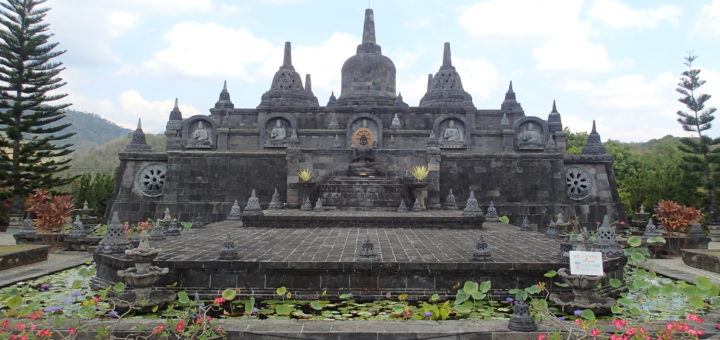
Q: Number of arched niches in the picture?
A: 5